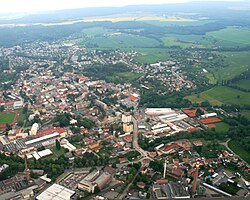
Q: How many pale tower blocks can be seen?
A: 2